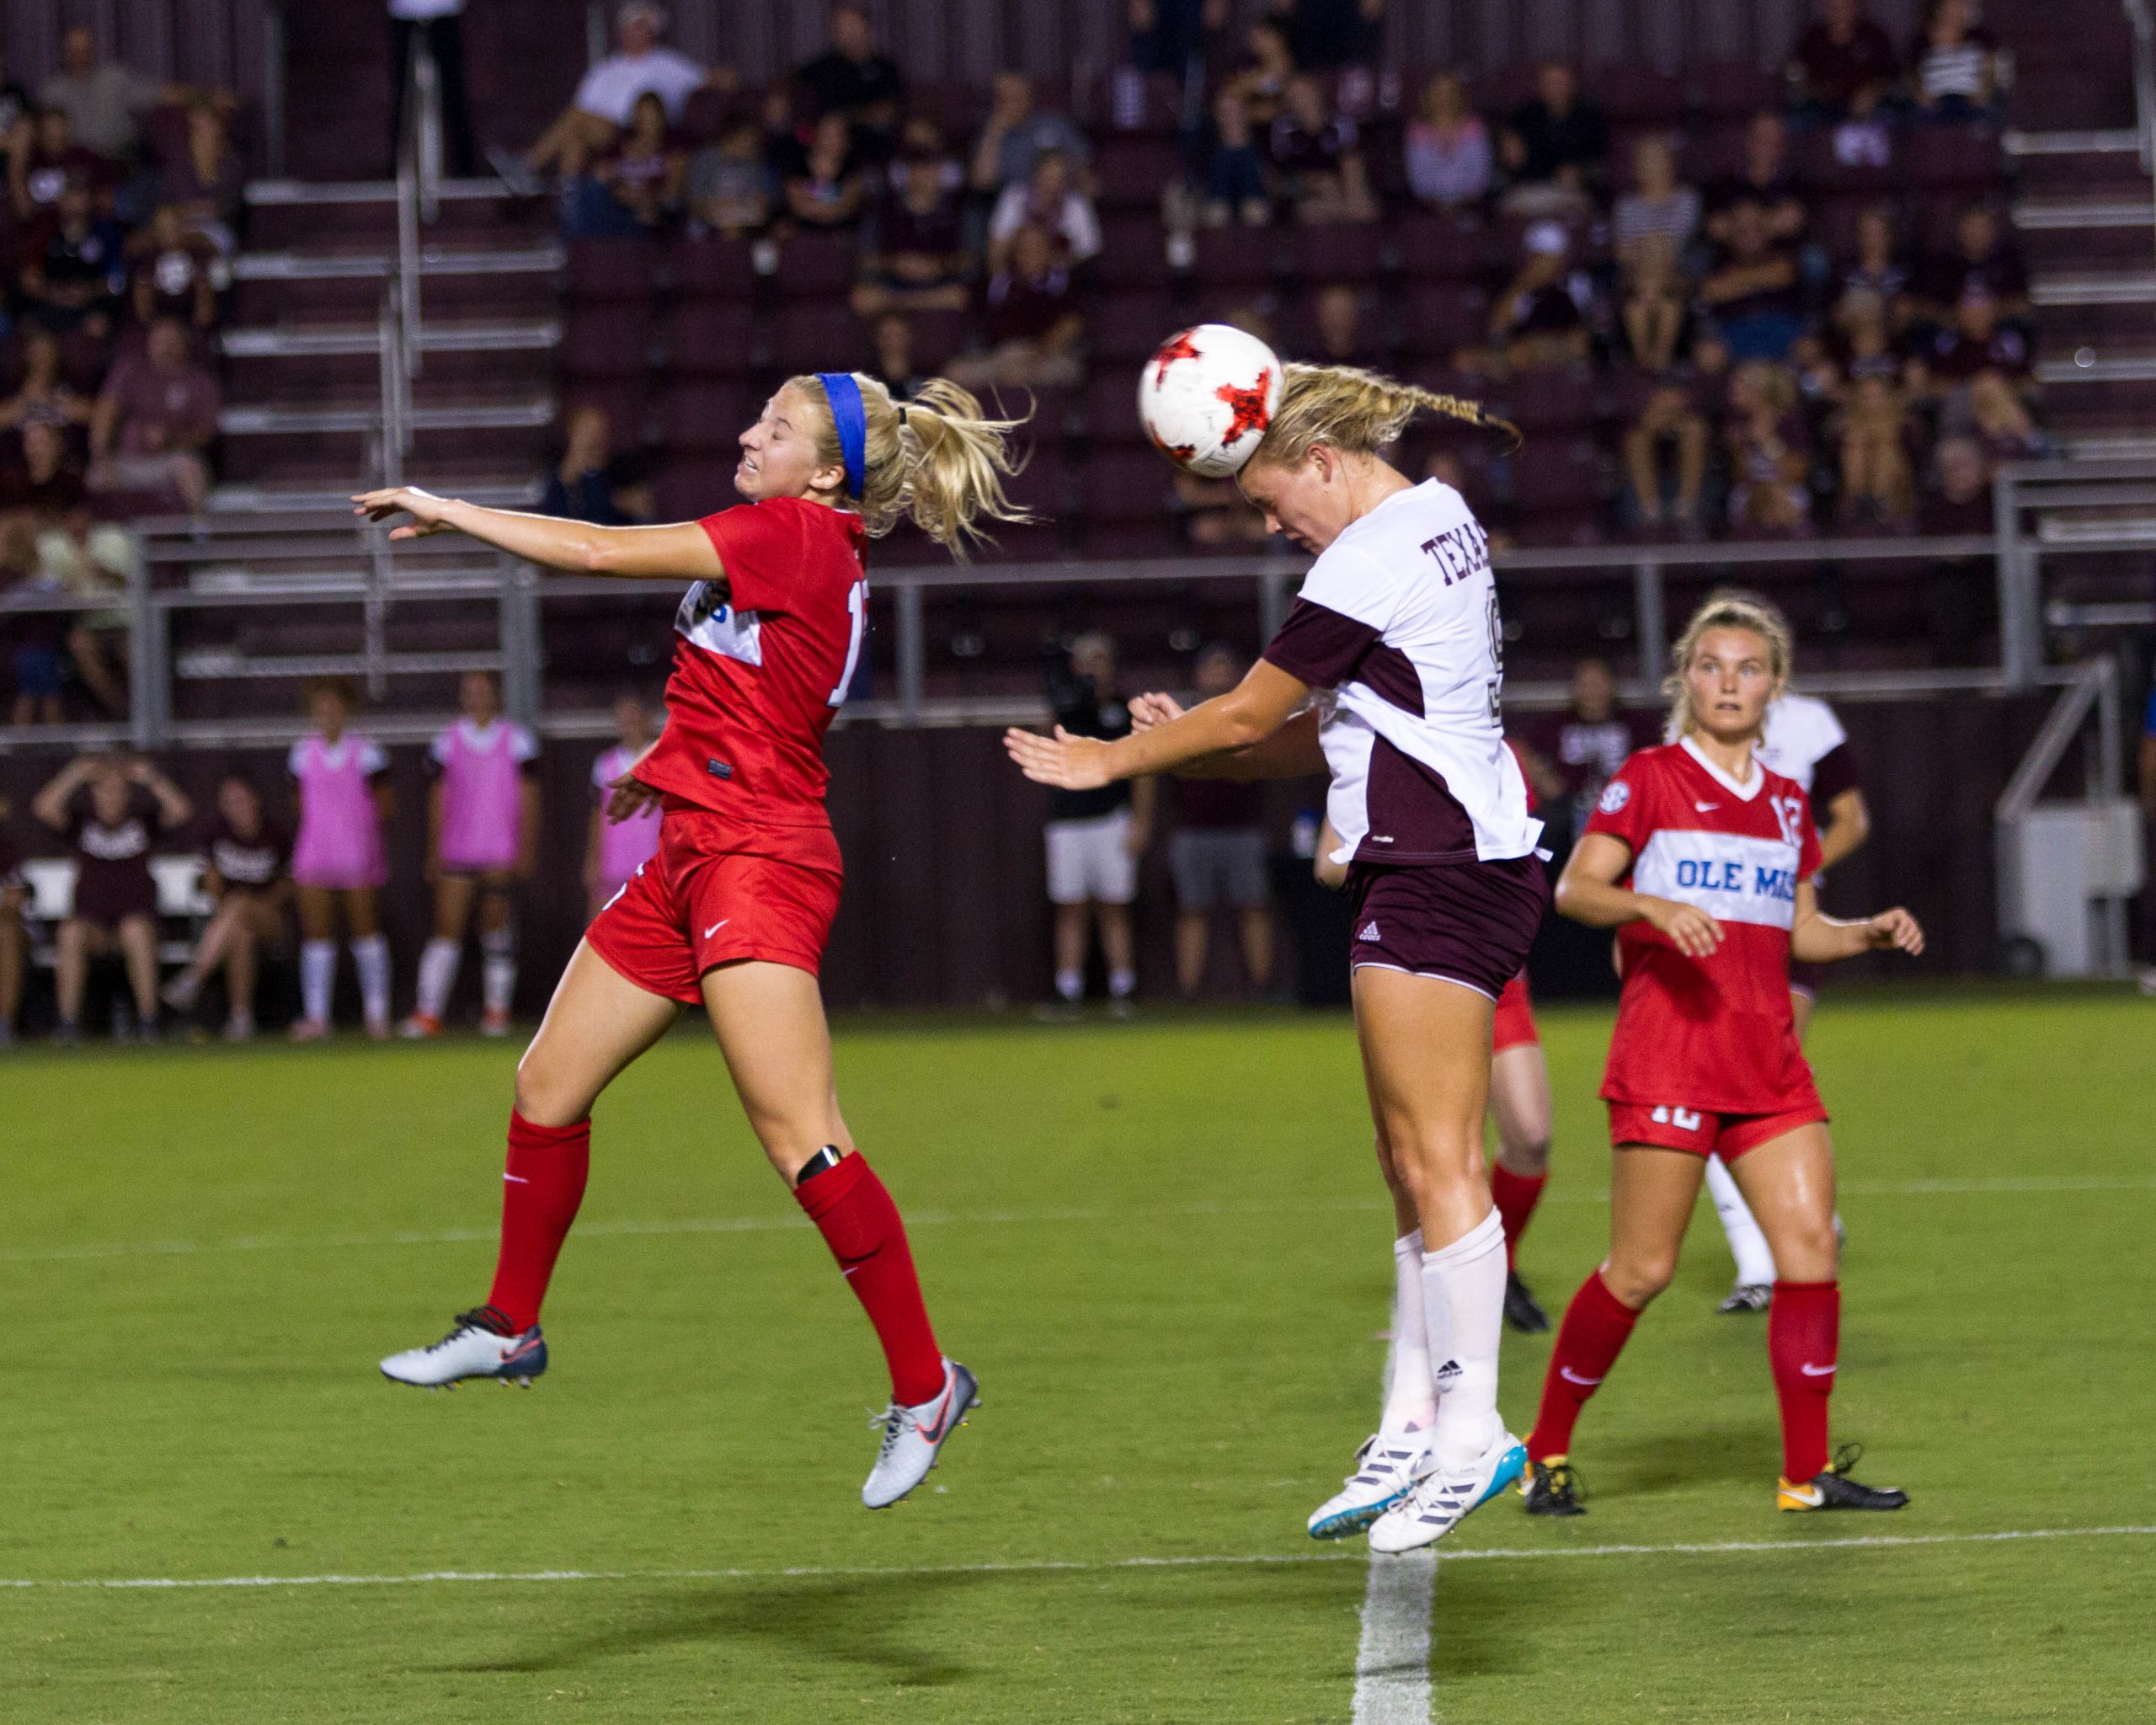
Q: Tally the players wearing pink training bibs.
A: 3